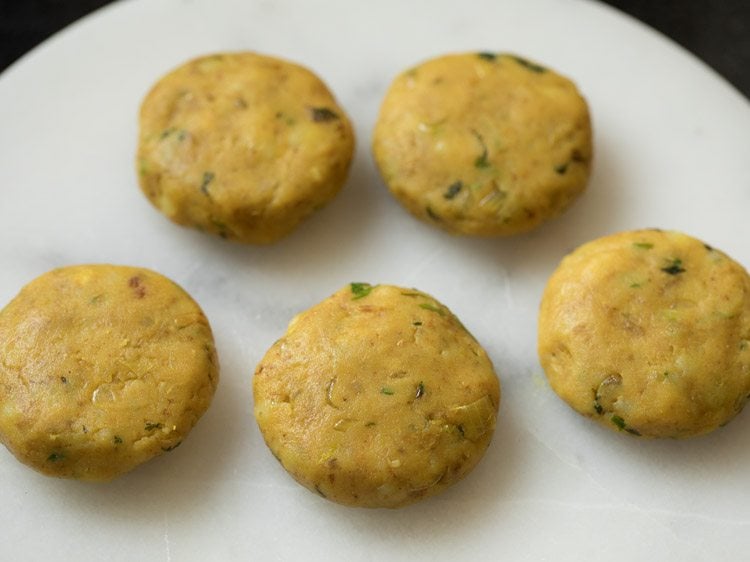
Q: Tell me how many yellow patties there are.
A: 5